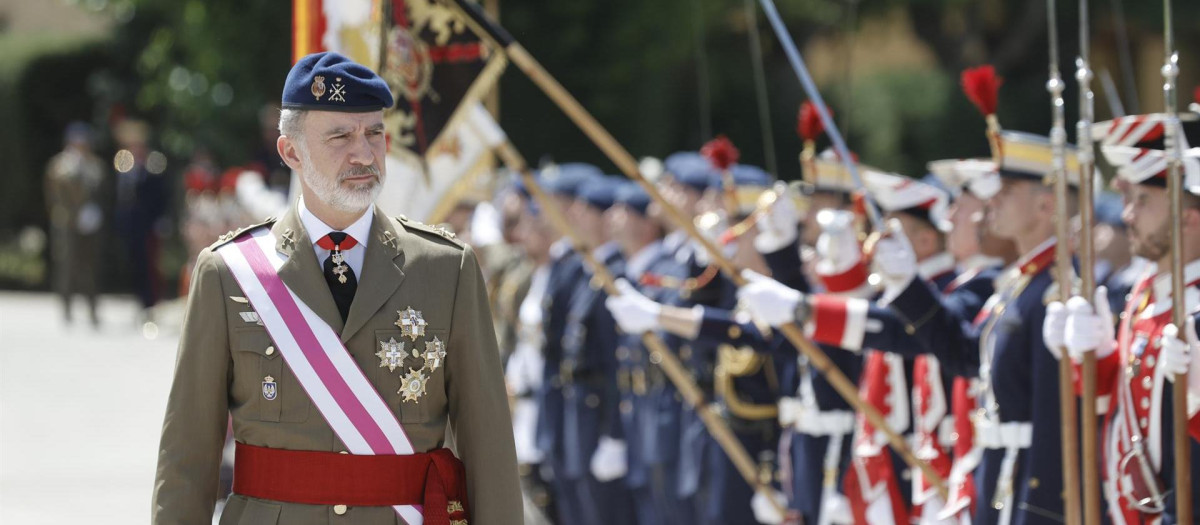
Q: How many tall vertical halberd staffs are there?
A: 3